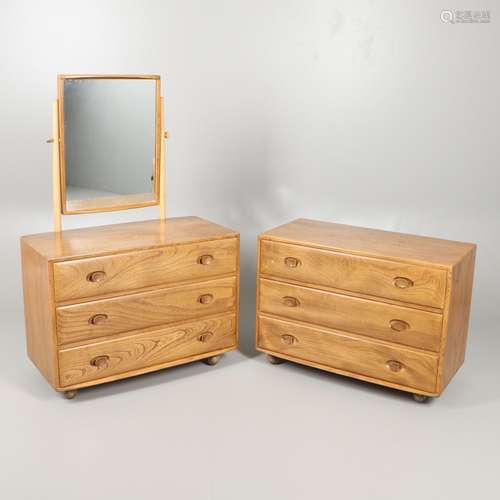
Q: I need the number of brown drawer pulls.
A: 12